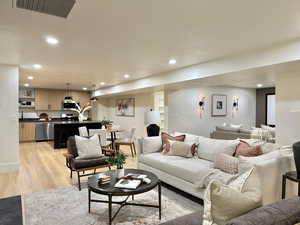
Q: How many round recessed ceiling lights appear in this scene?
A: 9